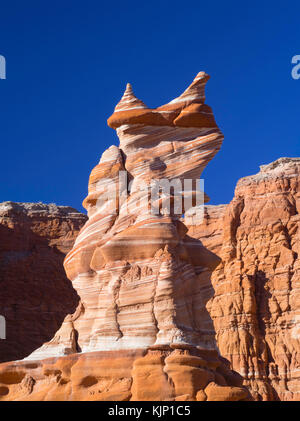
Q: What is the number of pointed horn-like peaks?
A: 2